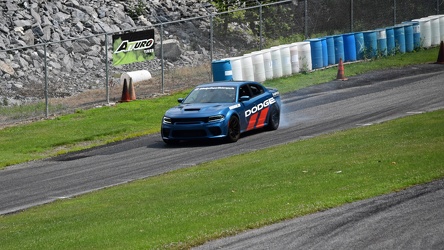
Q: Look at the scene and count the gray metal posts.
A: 9